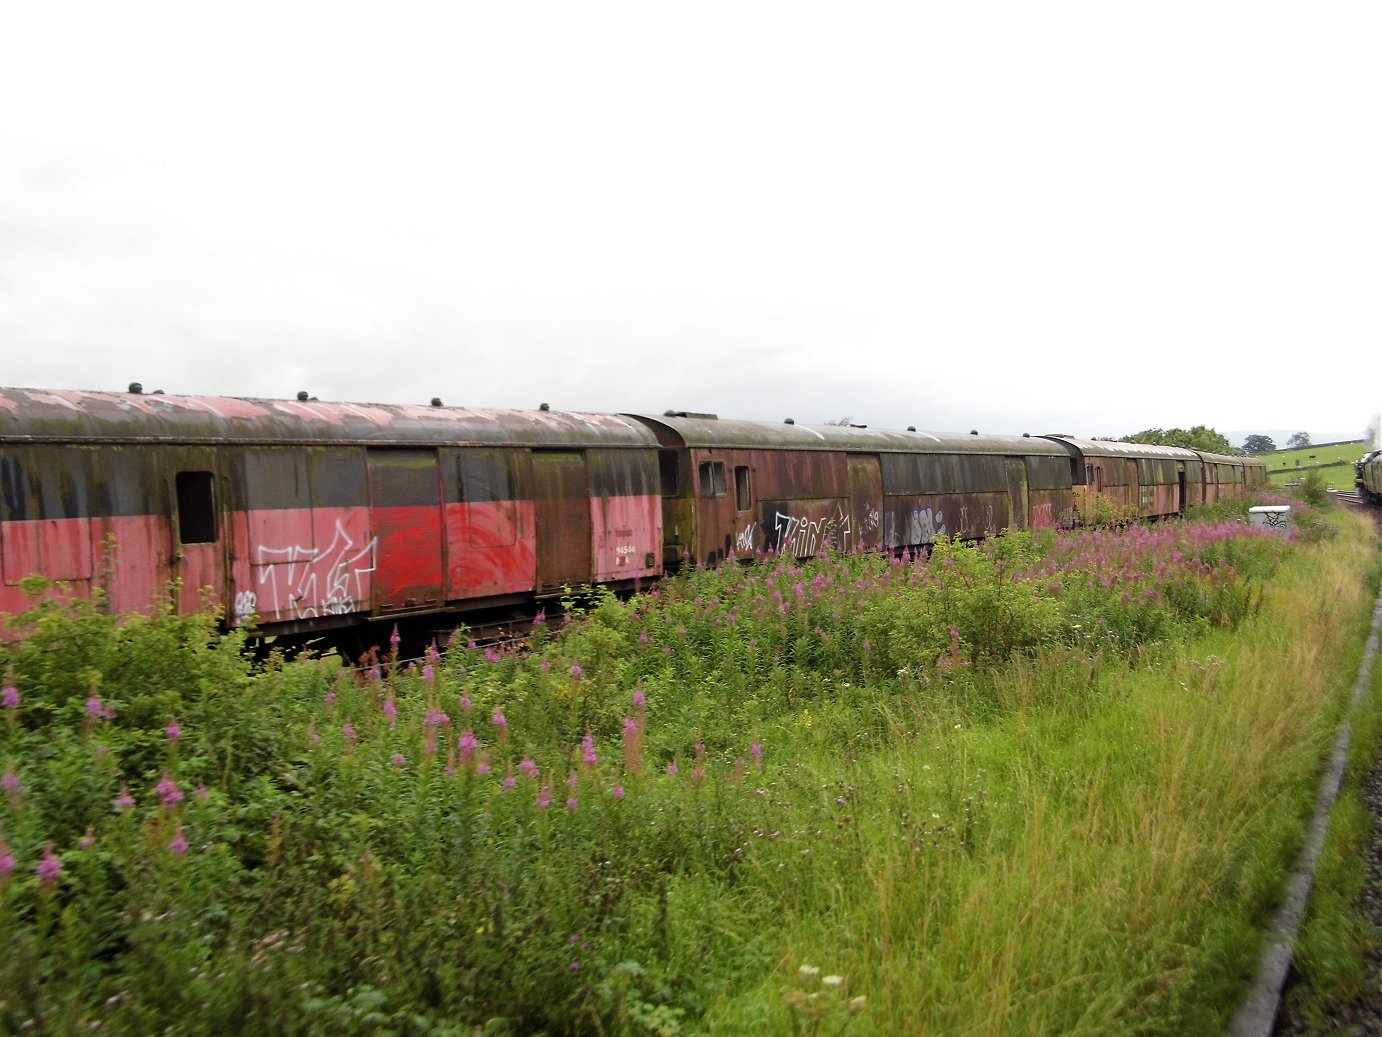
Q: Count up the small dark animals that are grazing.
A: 2